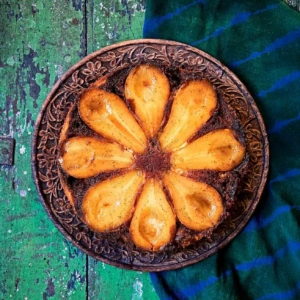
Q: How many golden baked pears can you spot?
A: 8